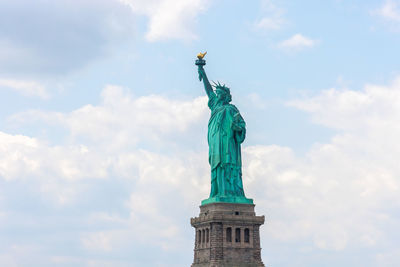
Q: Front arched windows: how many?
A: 3